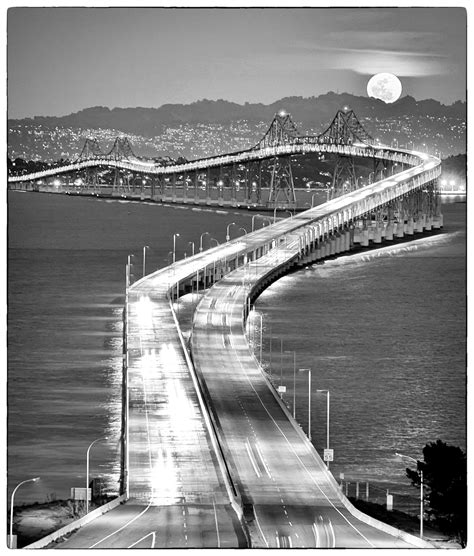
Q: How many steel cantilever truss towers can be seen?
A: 4